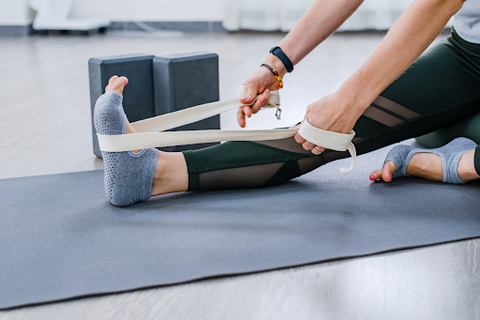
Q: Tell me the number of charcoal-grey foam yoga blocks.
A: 2